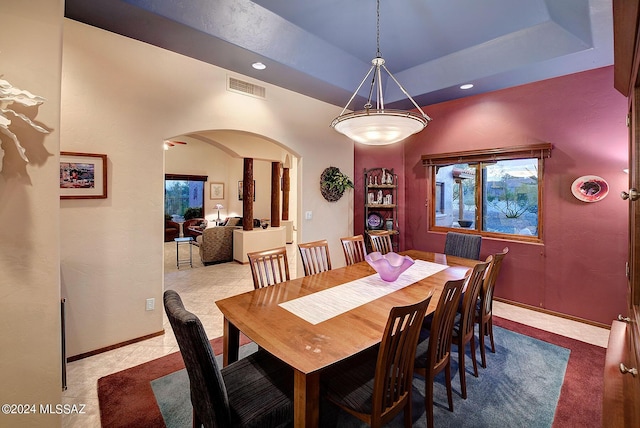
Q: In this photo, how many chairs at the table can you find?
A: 10